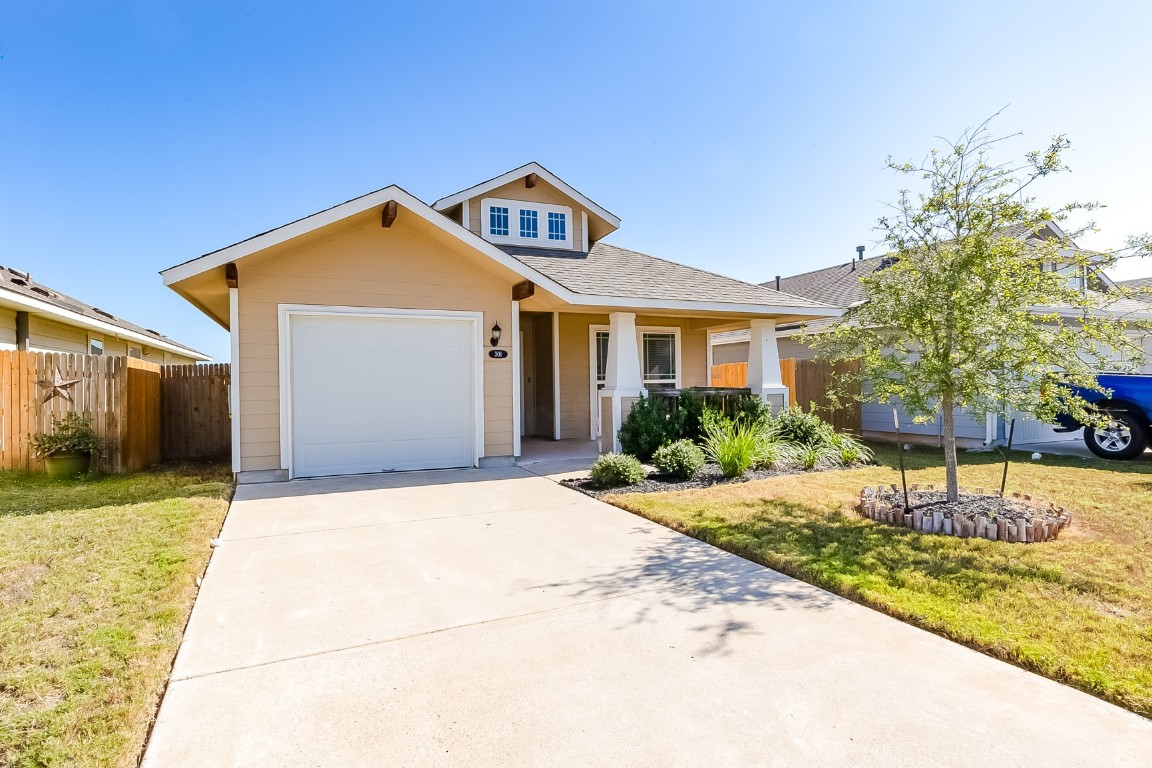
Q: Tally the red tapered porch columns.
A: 0